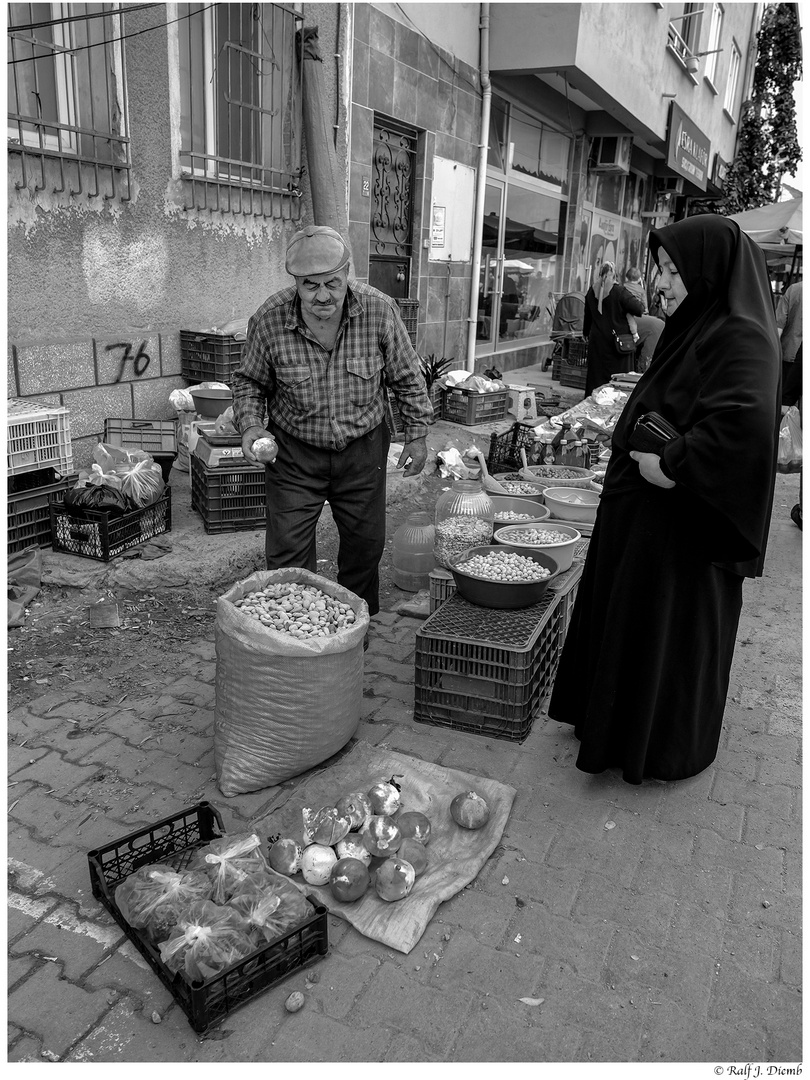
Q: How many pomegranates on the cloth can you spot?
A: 12